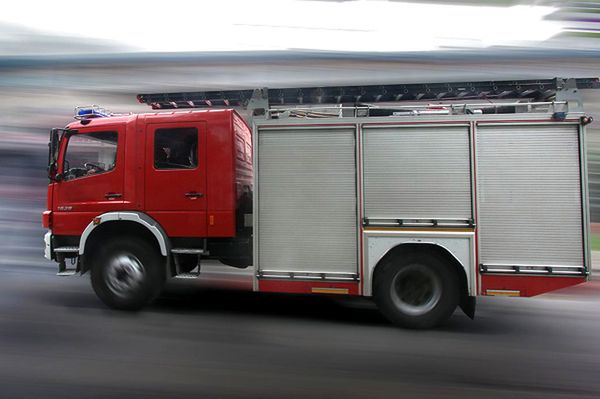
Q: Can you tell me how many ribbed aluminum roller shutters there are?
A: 3